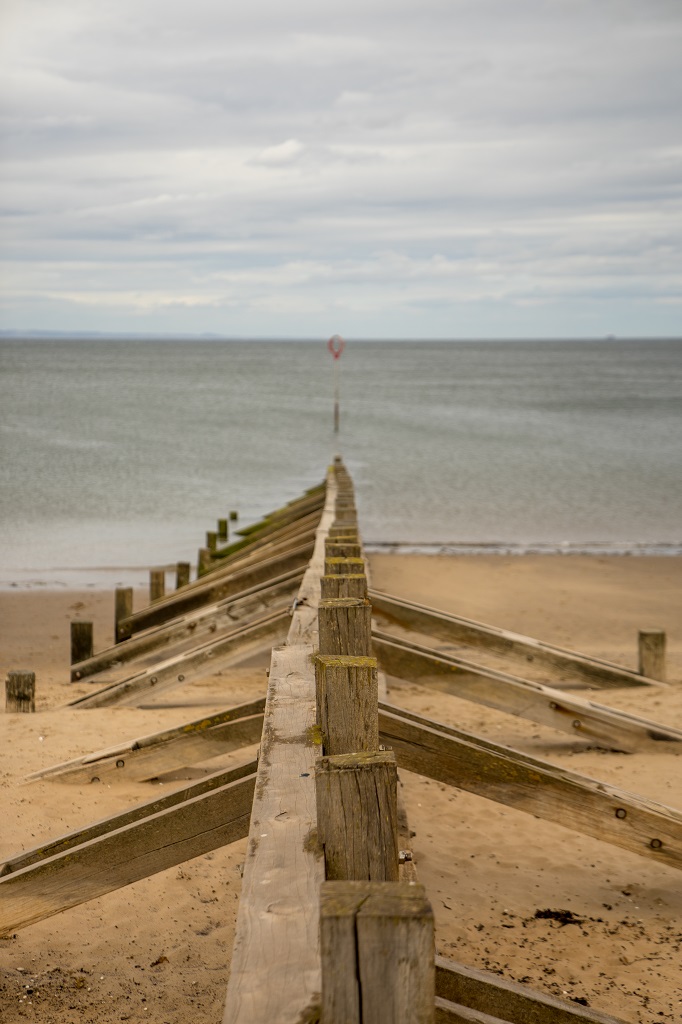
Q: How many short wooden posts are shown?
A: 10